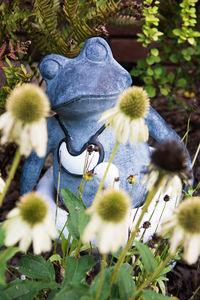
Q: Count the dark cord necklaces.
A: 1